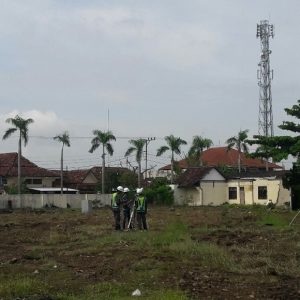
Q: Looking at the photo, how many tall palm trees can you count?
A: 7